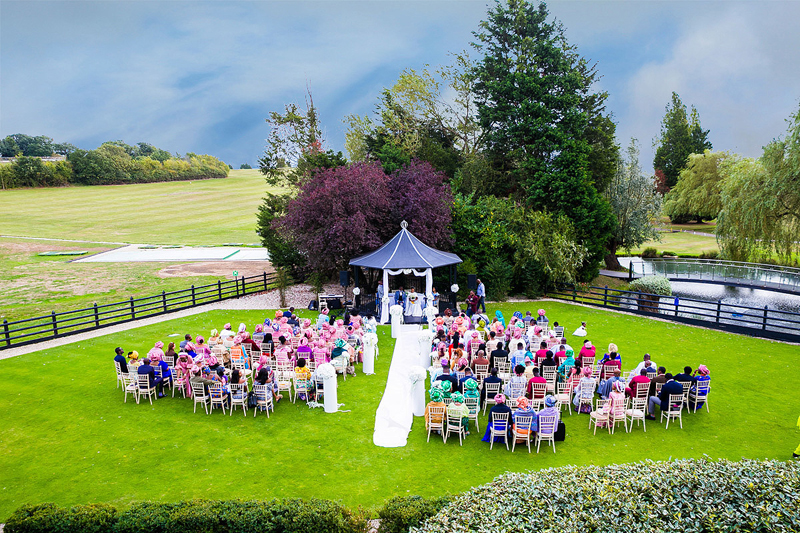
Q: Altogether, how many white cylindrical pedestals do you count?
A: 6